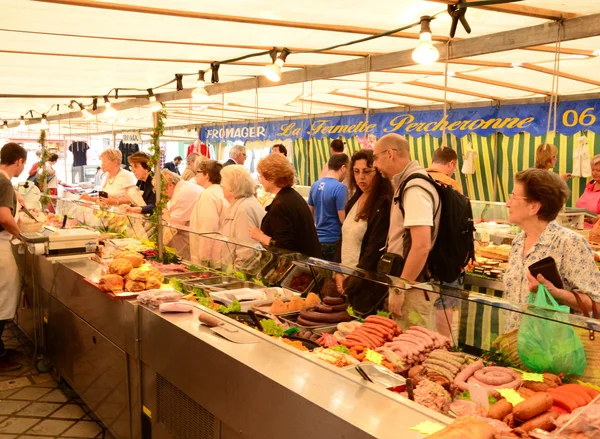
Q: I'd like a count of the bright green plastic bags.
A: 1